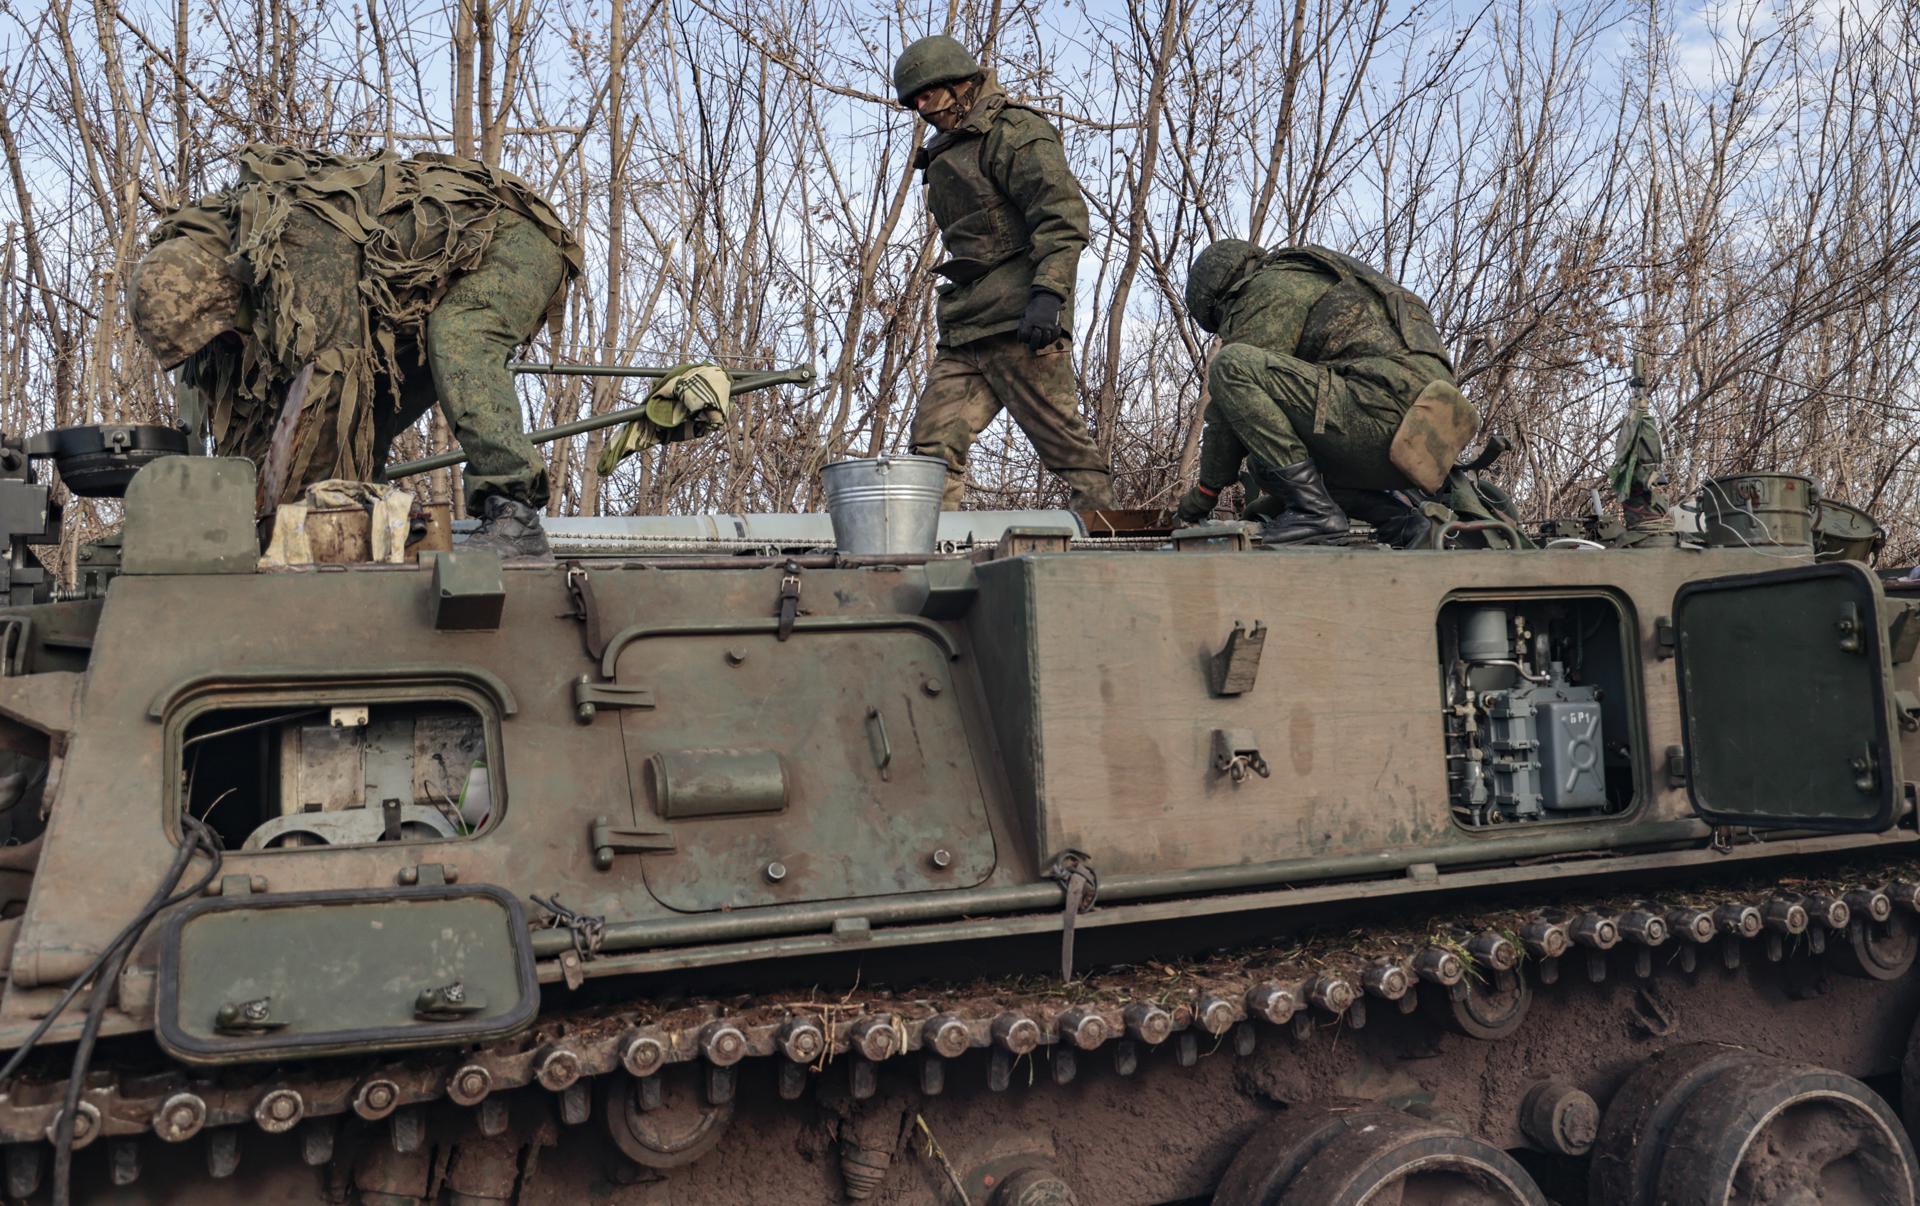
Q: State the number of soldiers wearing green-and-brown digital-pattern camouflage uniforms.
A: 3